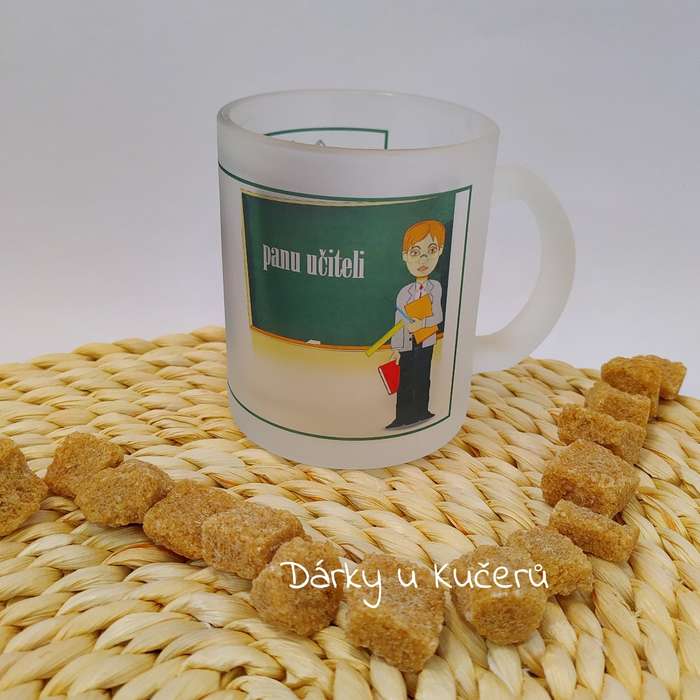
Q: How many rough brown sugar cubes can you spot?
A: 15